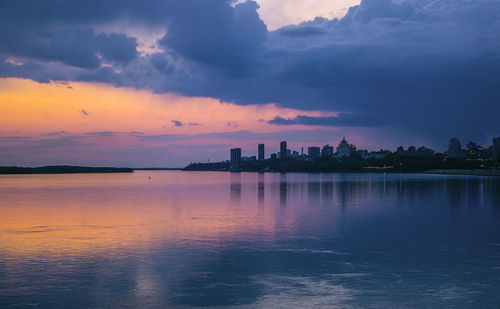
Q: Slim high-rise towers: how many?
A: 3